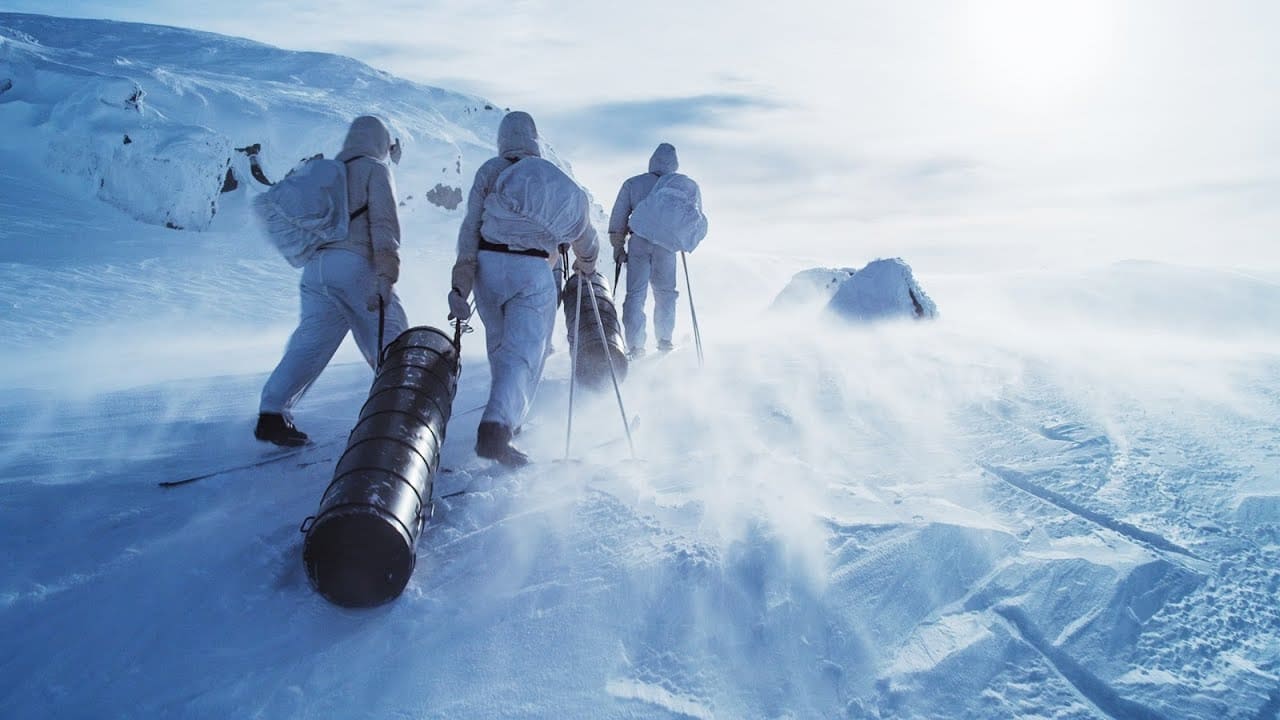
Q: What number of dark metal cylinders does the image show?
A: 2